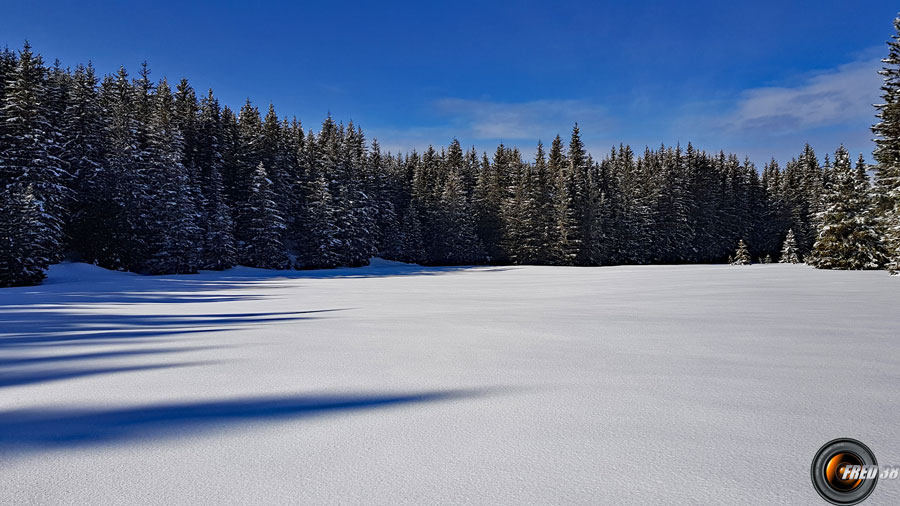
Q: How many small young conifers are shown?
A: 2